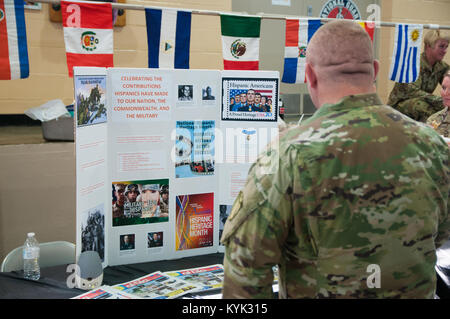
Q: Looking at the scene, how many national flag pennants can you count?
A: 7